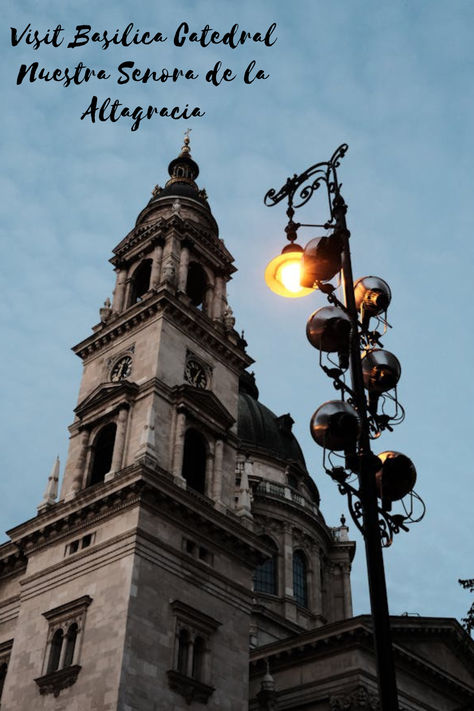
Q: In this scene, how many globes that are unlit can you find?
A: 6